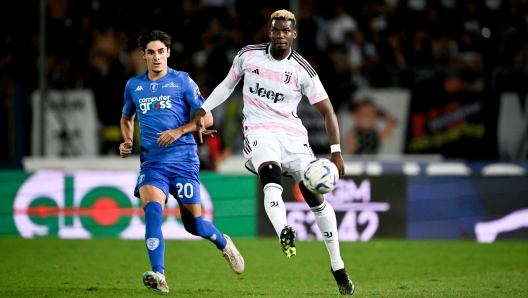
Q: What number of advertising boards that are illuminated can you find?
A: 3